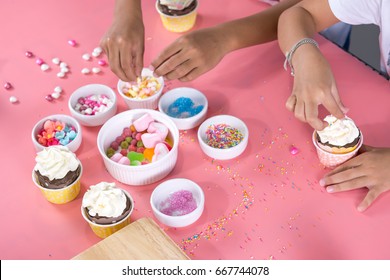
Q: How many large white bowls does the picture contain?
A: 1